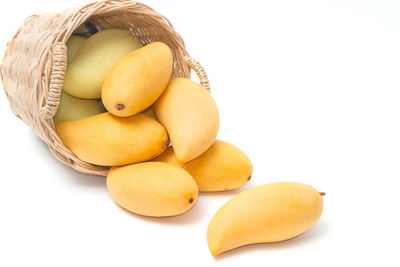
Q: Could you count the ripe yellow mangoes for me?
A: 6